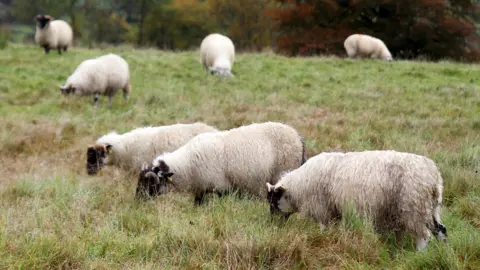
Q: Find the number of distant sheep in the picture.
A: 4